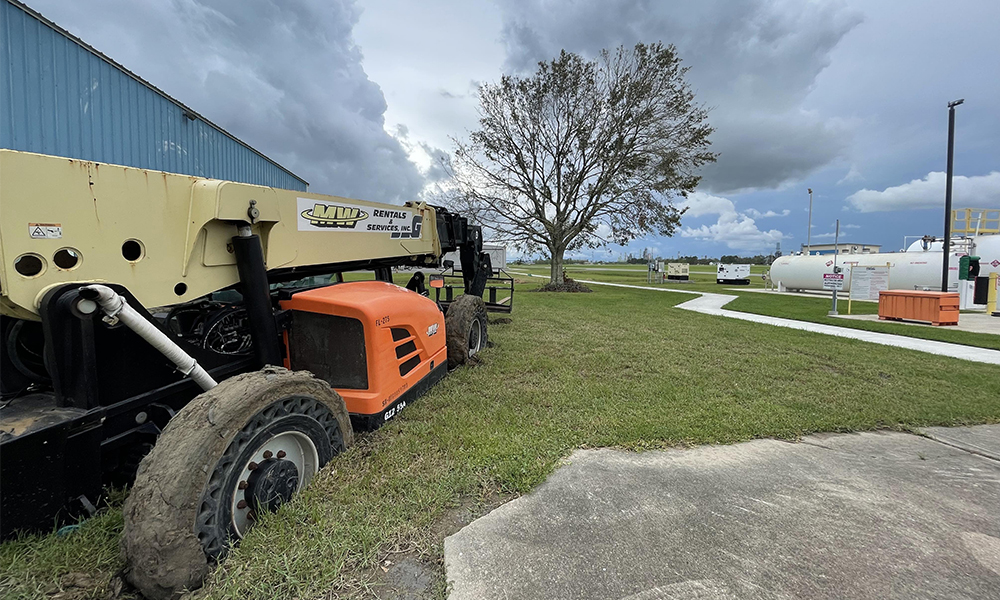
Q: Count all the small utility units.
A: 2